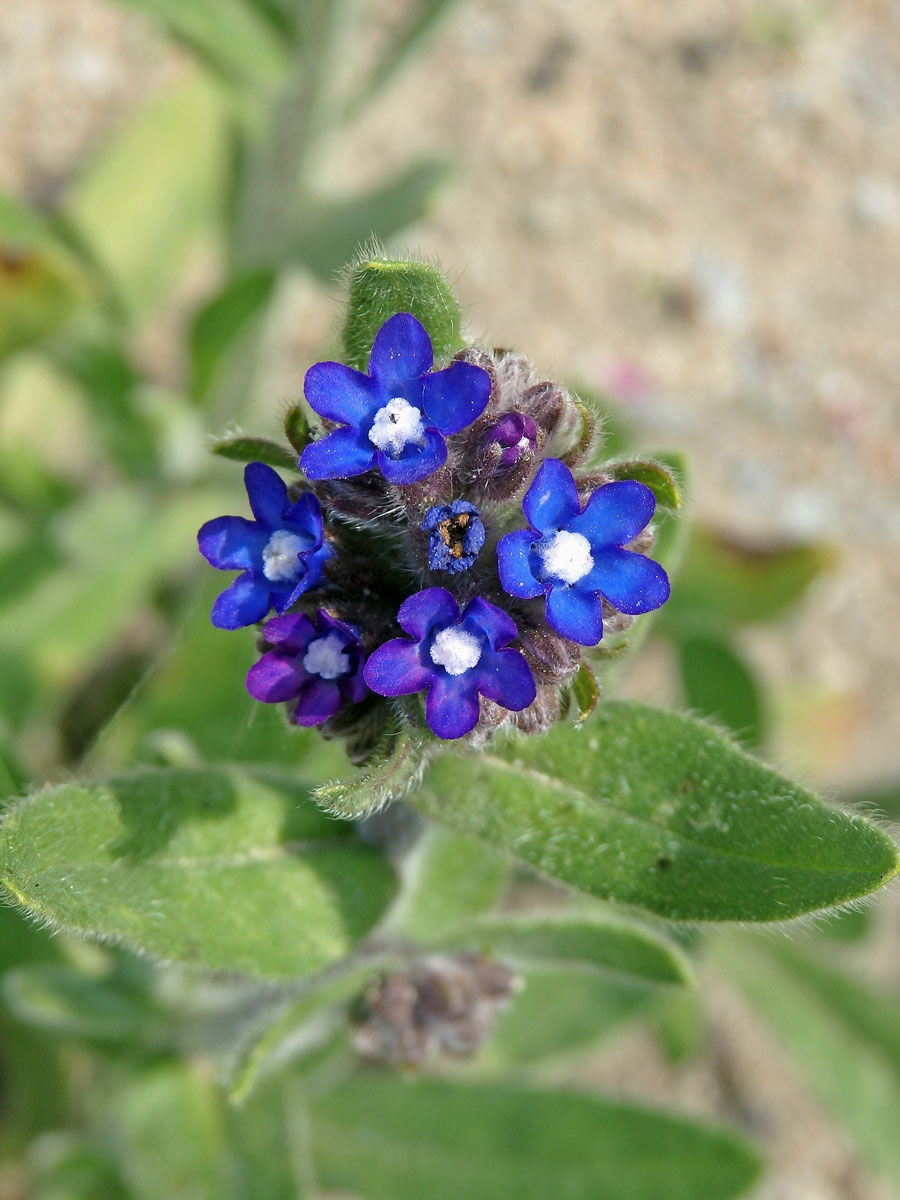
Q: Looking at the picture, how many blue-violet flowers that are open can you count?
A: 5